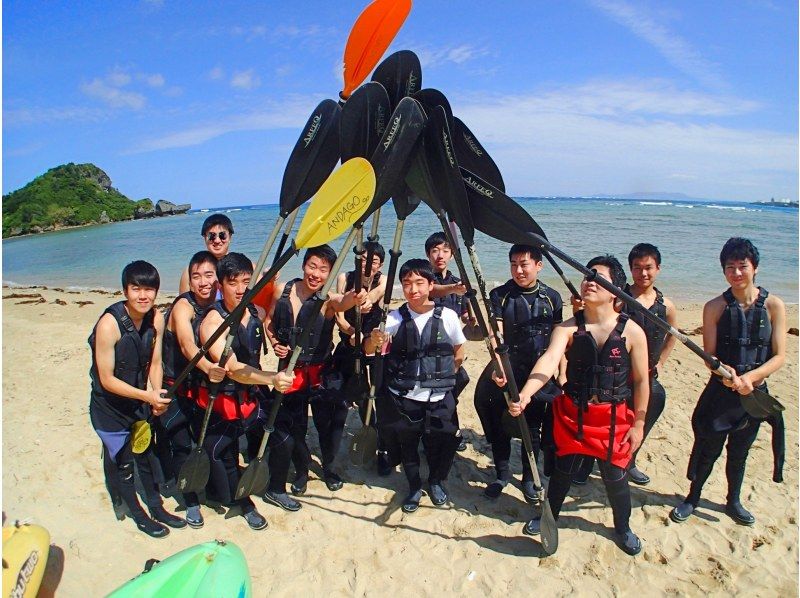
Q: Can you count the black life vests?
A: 11